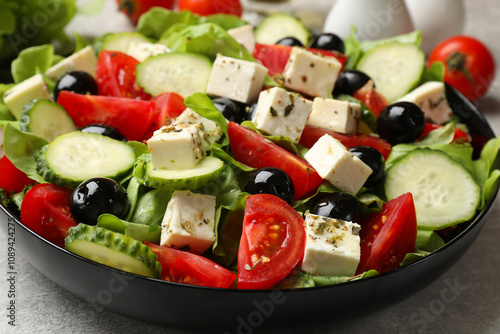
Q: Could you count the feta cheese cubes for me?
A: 14